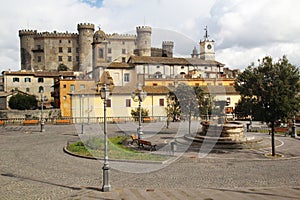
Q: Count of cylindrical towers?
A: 4